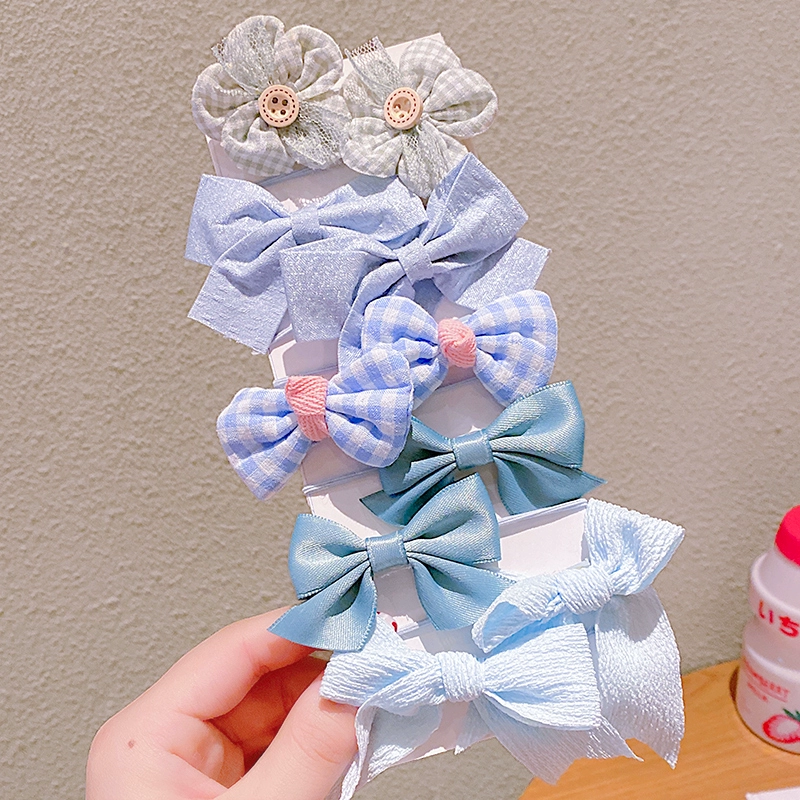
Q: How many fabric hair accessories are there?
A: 10